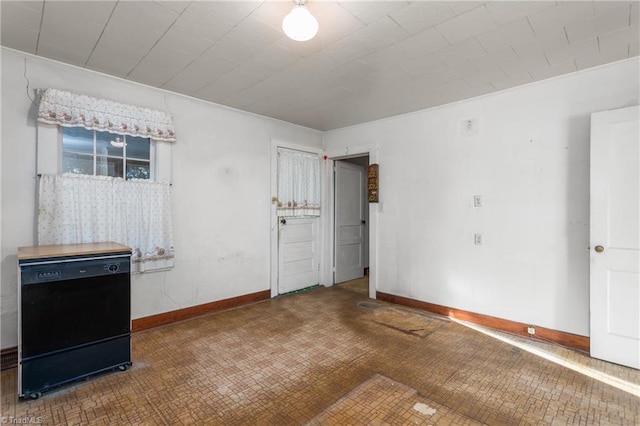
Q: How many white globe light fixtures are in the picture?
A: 1